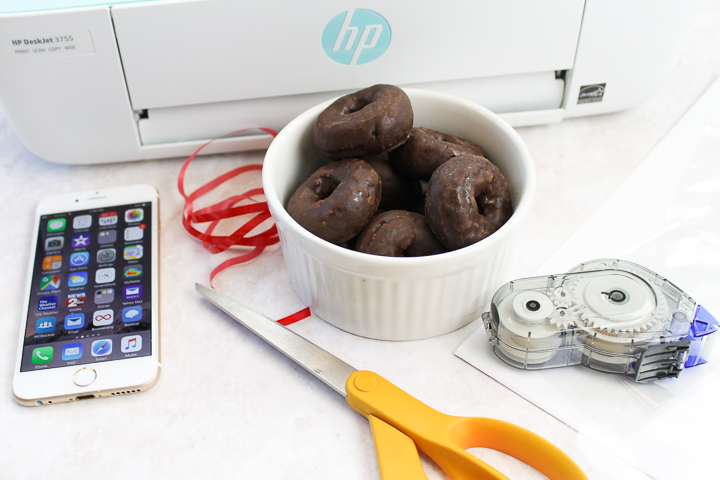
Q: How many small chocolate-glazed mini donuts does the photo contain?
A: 6